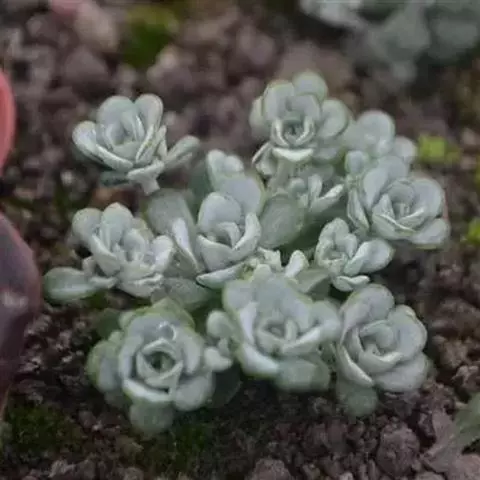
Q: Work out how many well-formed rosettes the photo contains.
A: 9